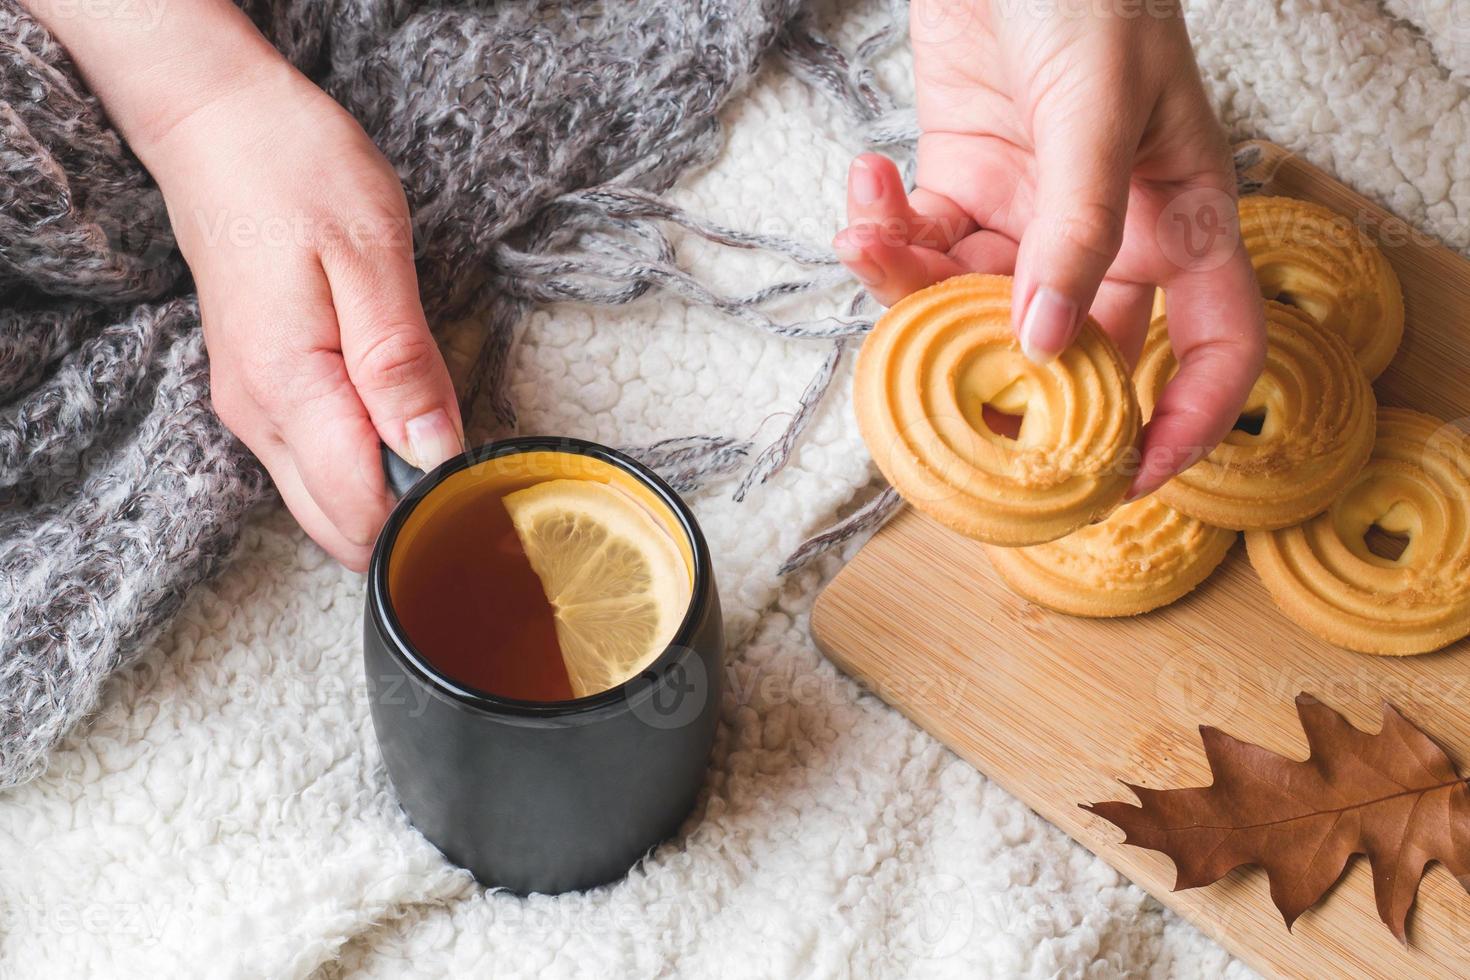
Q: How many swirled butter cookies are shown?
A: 5